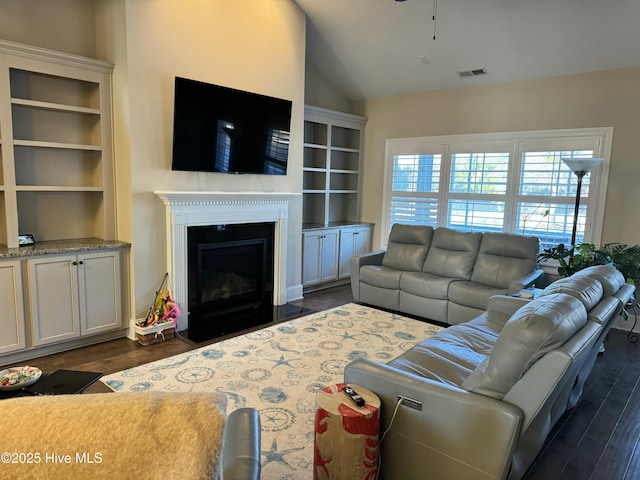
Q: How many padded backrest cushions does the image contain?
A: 6